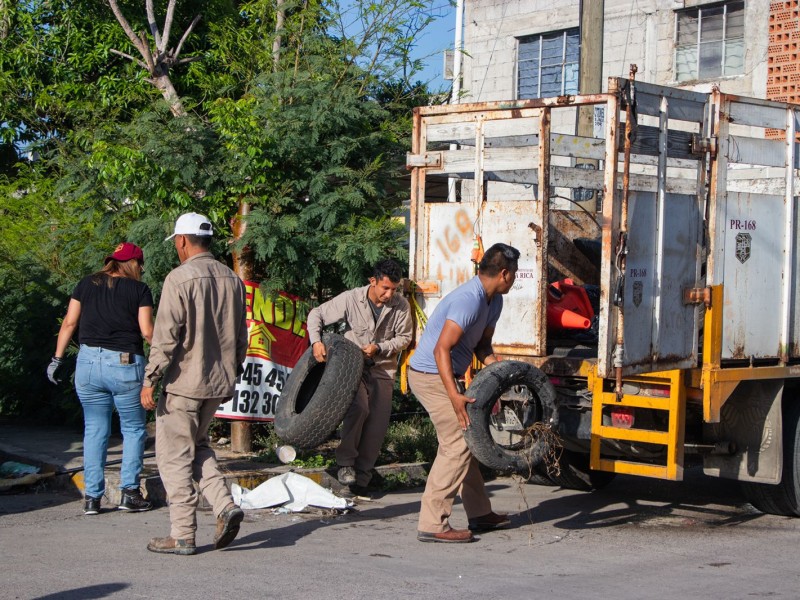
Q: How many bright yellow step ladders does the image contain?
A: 1